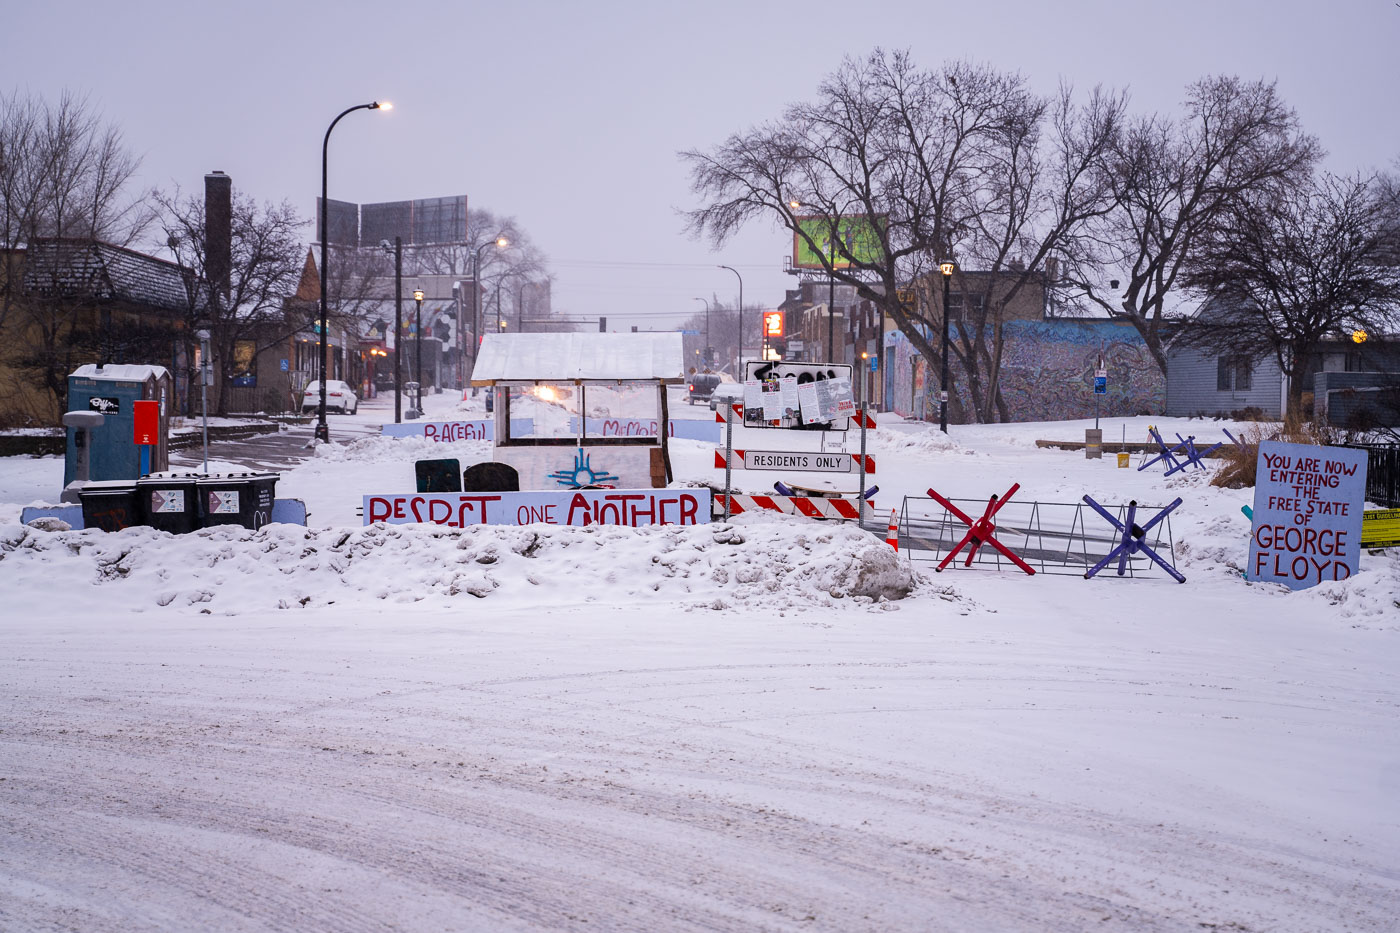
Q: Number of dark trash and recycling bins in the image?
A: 3